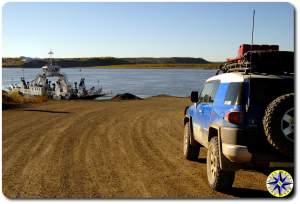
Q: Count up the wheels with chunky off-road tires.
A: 3